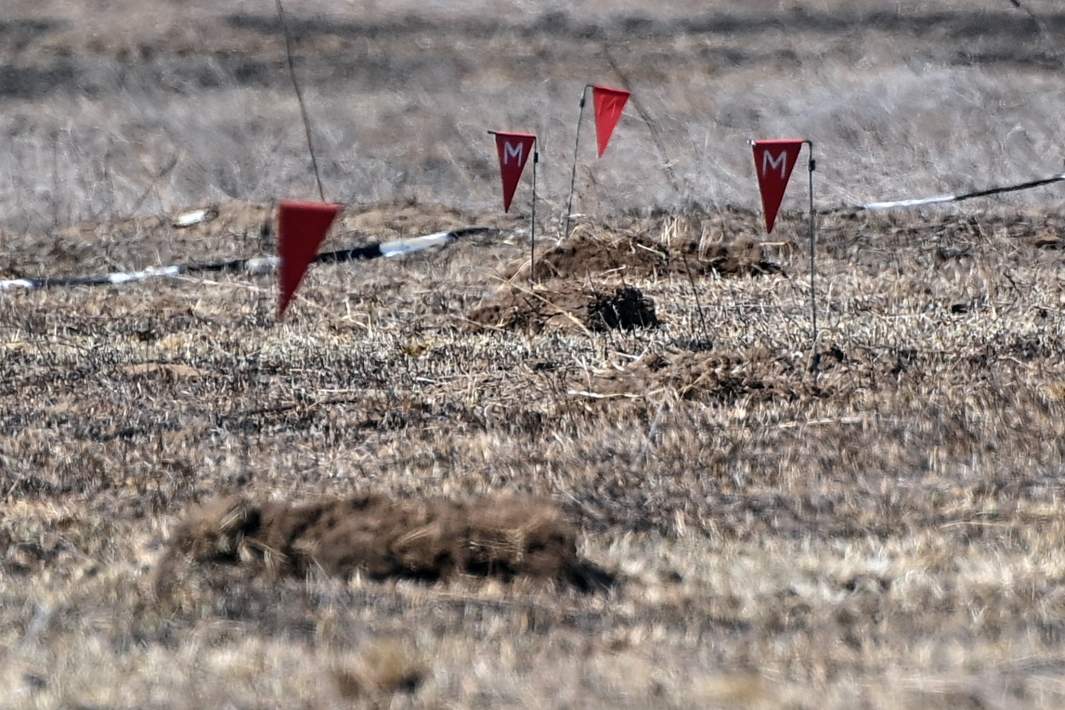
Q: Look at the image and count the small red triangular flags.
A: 4